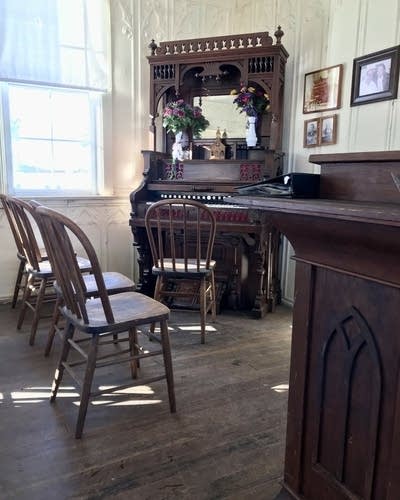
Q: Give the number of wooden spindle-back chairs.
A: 5